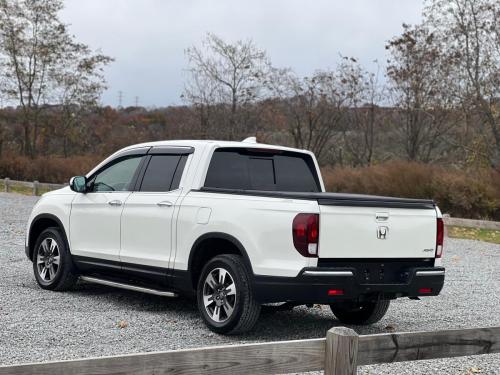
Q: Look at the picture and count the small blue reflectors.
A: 0